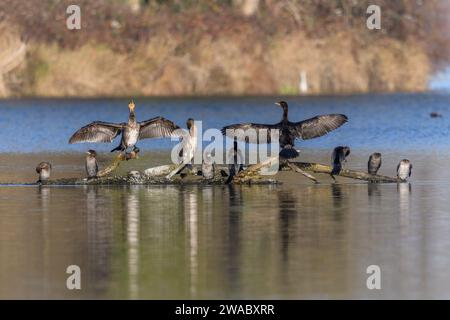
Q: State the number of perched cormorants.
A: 10